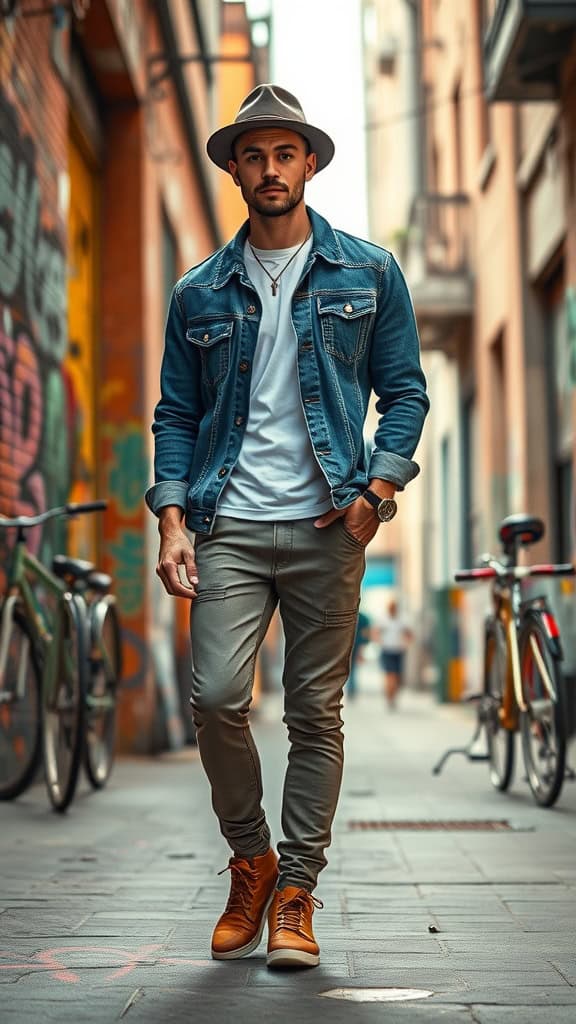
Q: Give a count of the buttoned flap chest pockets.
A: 2